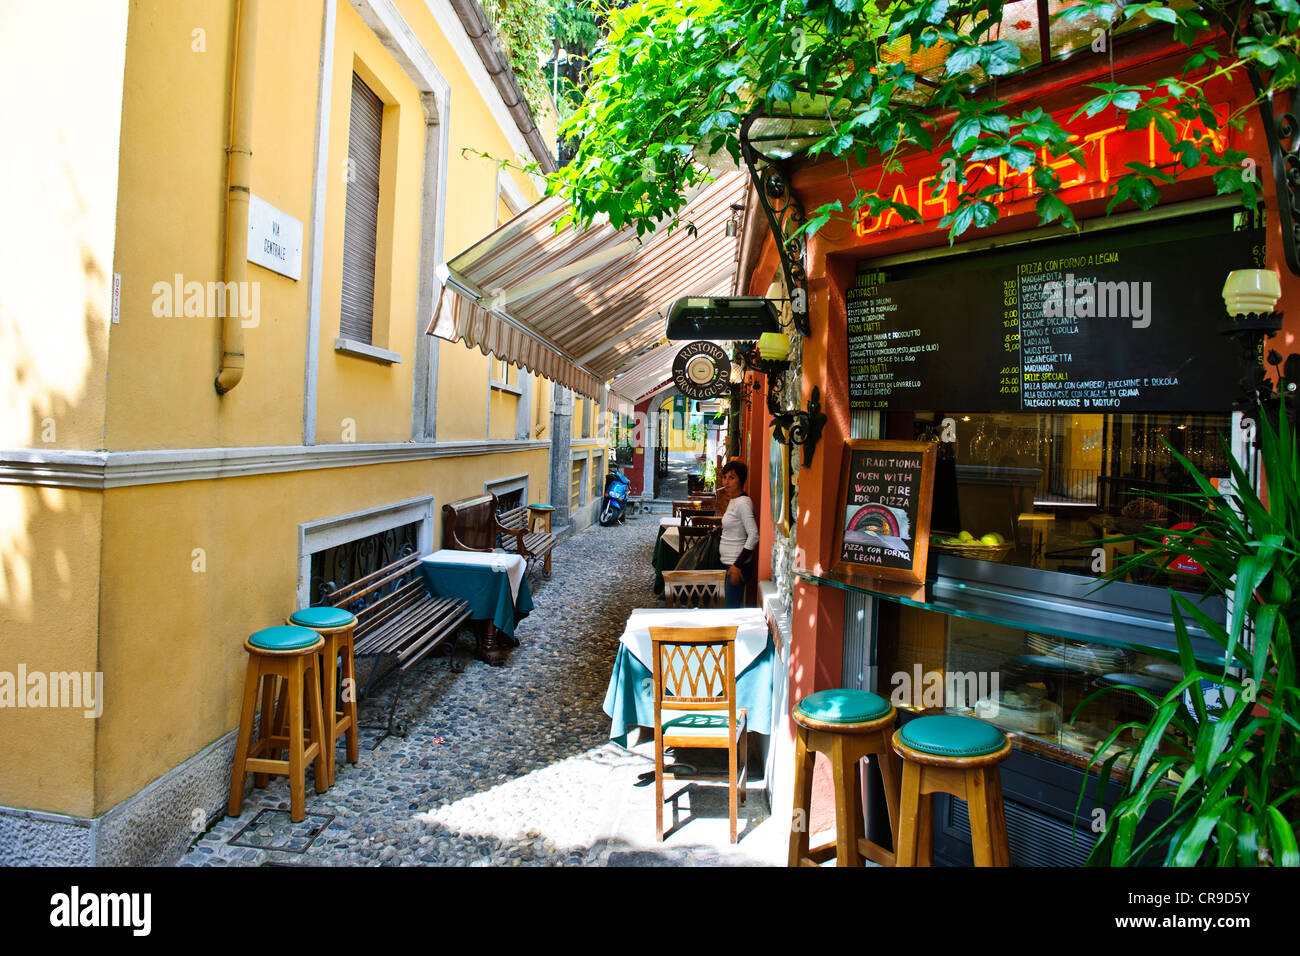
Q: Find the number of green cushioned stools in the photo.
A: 5